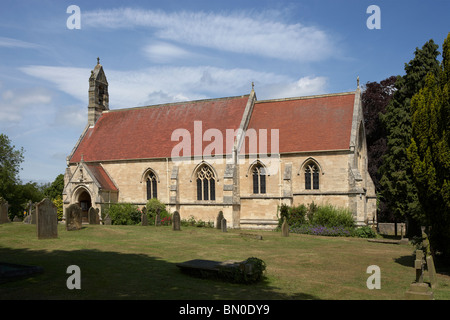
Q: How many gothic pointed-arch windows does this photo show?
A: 4